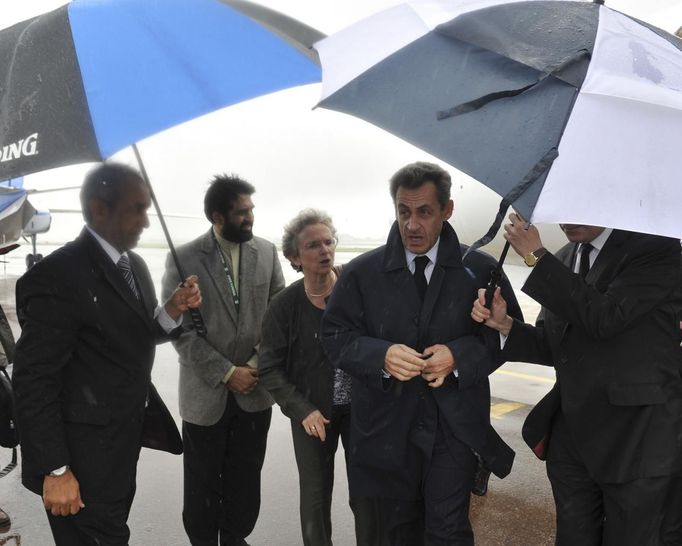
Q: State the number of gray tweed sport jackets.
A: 1